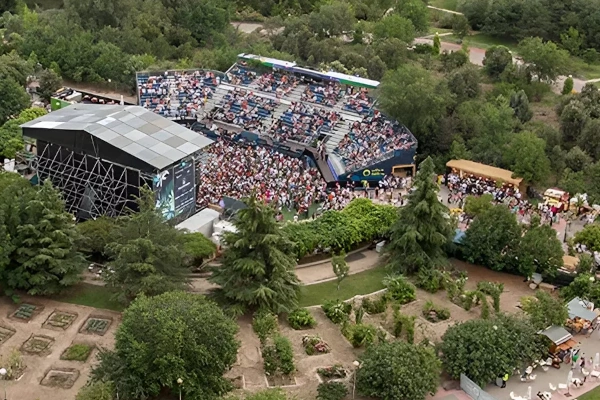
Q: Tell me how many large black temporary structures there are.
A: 1